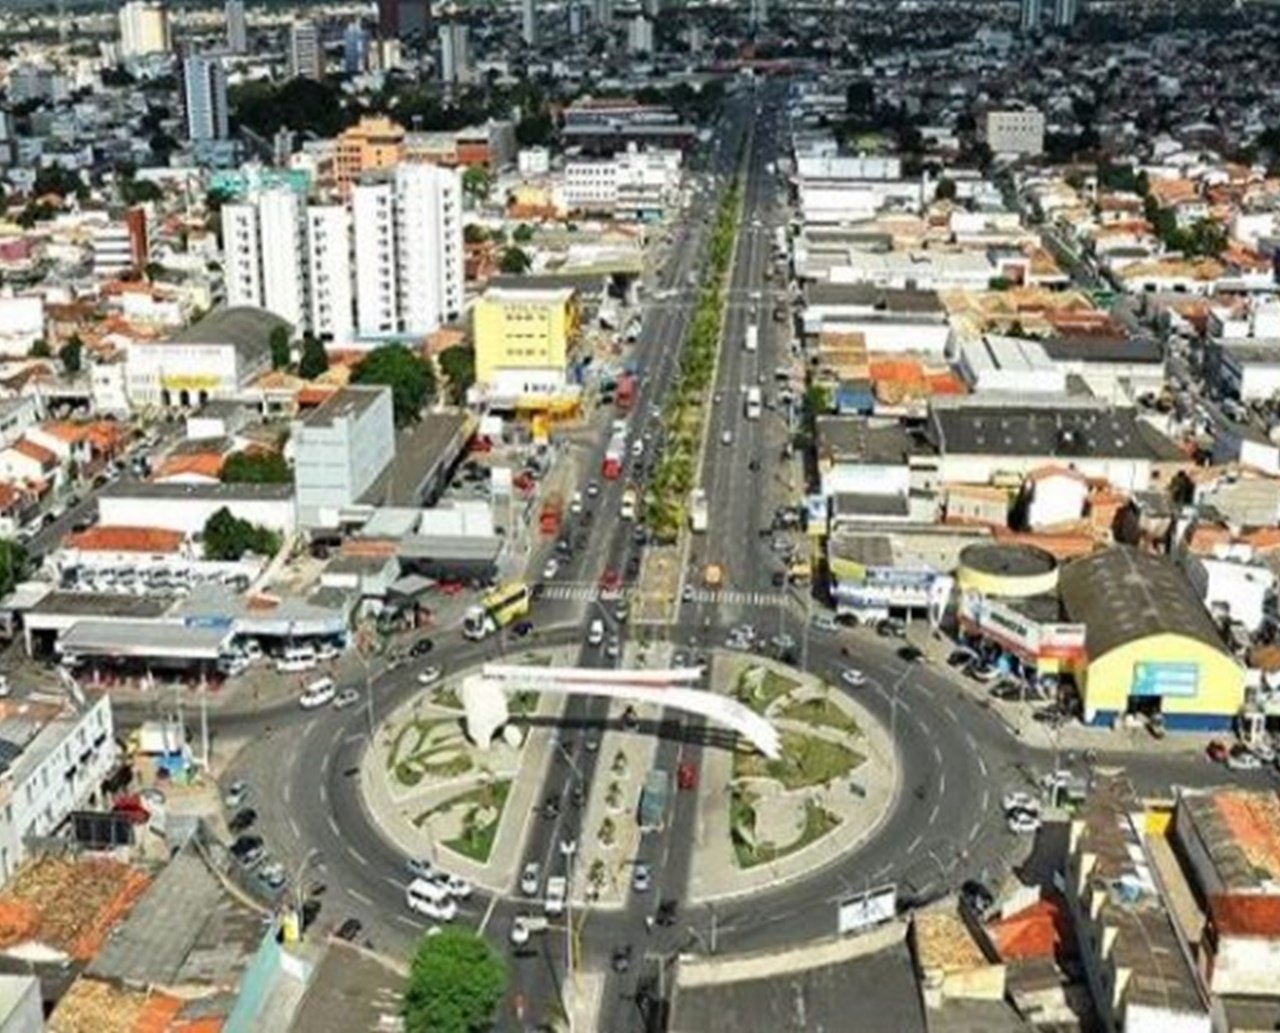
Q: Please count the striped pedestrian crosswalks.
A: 2